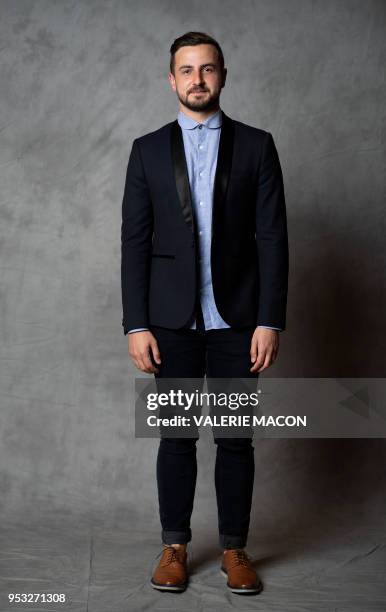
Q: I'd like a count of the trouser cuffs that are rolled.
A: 2